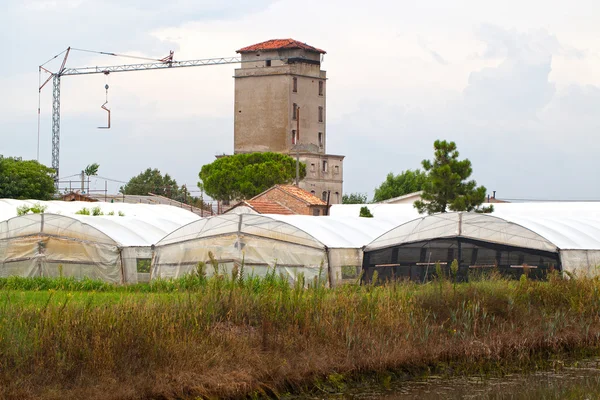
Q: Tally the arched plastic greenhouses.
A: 3